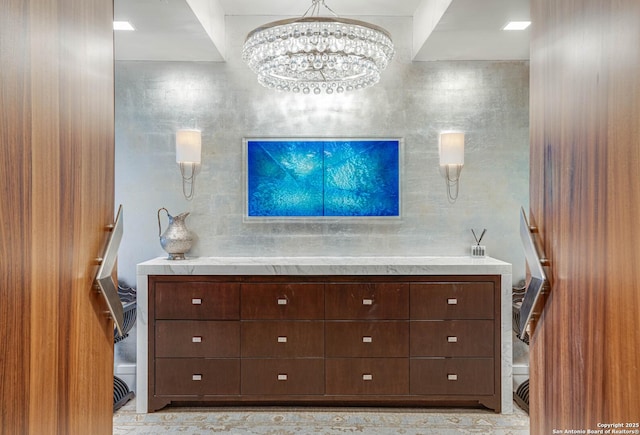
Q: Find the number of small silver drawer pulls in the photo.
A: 12